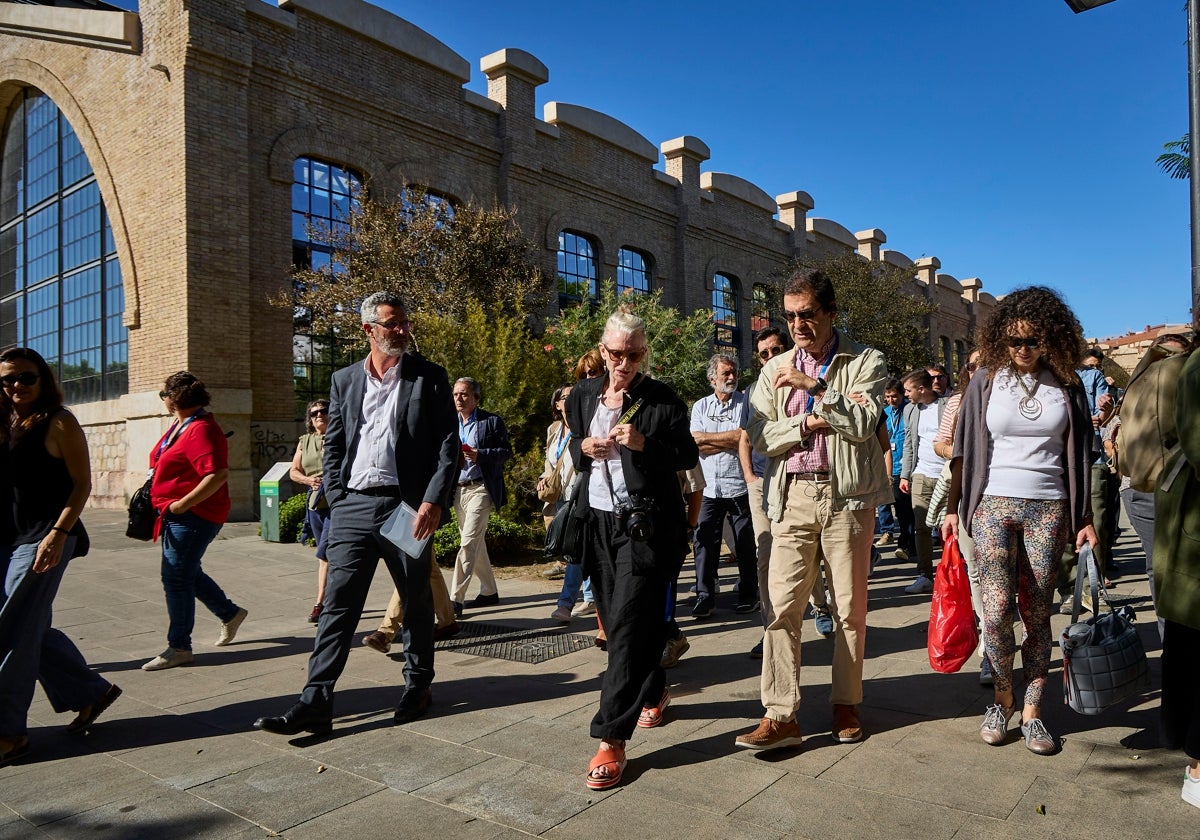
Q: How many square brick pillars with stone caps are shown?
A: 6